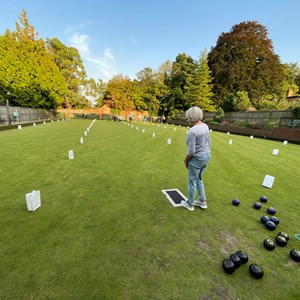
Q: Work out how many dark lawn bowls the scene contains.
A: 15